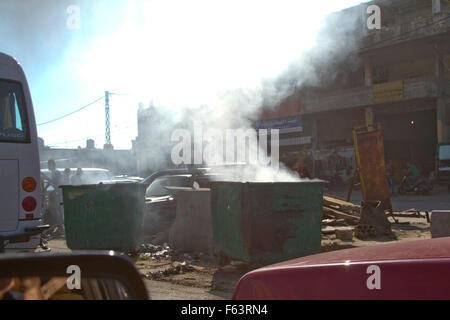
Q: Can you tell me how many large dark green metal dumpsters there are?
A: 2